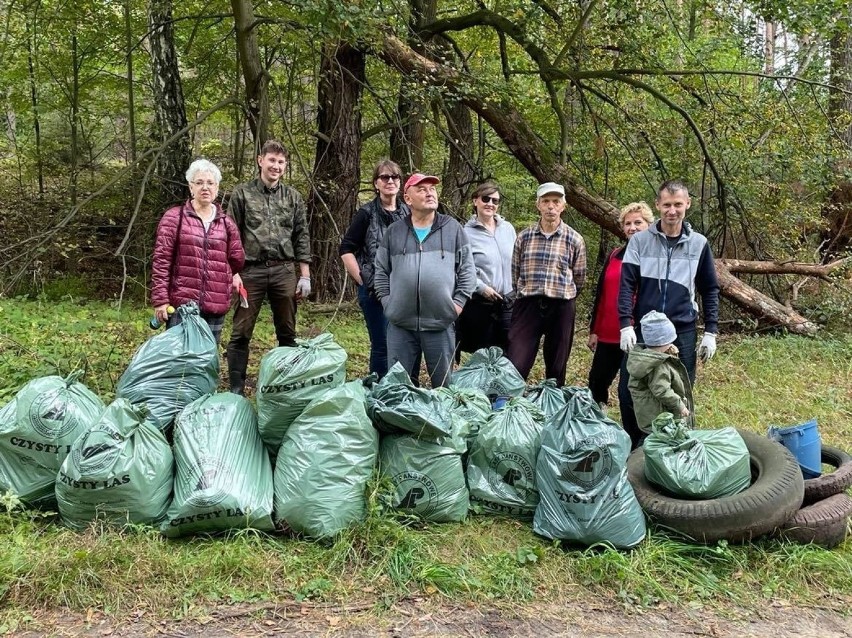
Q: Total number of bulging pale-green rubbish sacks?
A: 14